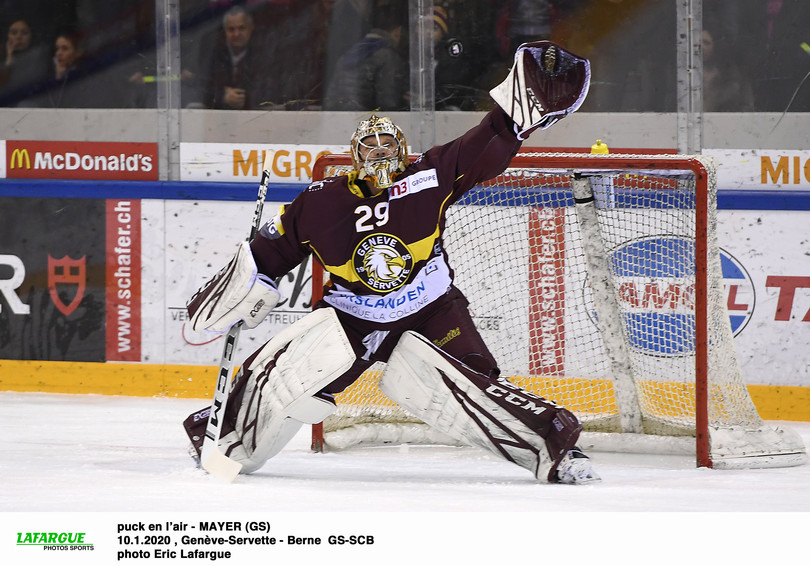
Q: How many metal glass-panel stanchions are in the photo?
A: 3